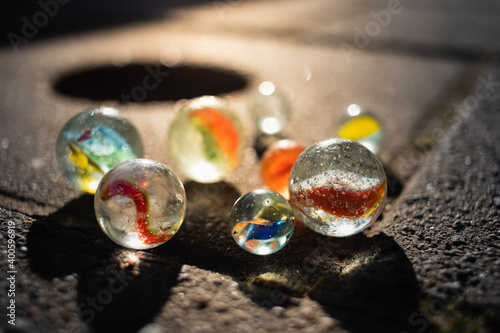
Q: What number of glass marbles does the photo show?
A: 8